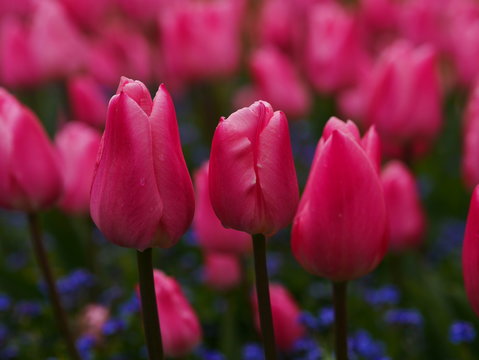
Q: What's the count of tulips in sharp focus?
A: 3